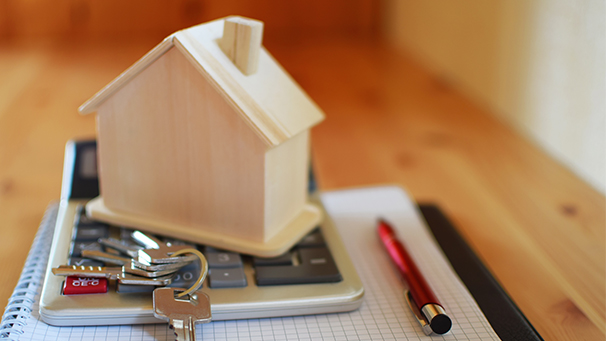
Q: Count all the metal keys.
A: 5